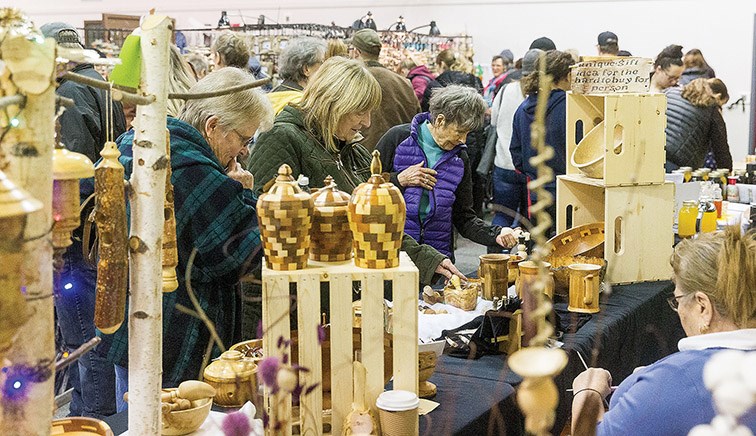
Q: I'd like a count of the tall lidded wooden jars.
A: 3